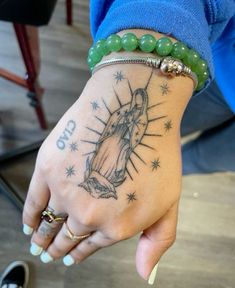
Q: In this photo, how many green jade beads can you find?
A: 13